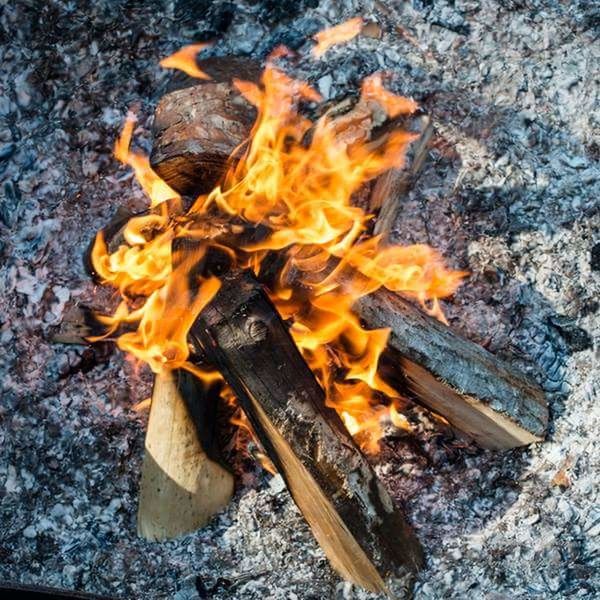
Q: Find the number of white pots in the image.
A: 0